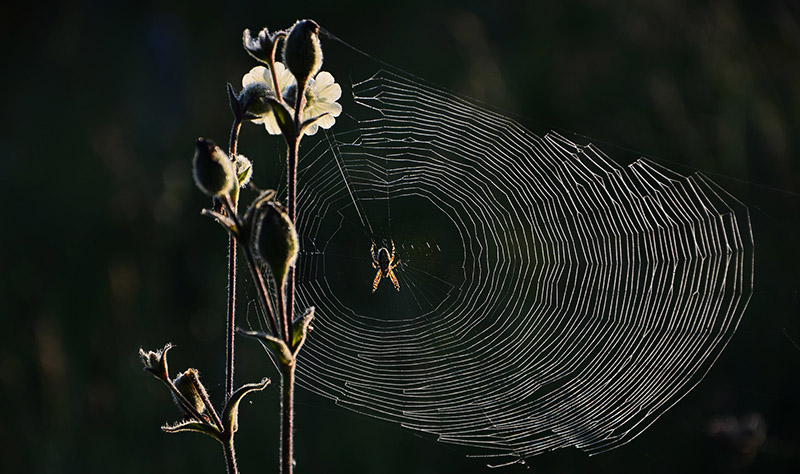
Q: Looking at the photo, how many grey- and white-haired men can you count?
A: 0